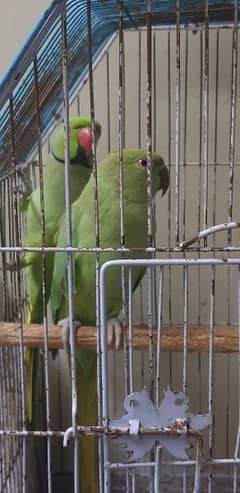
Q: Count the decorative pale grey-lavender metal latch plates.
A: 1